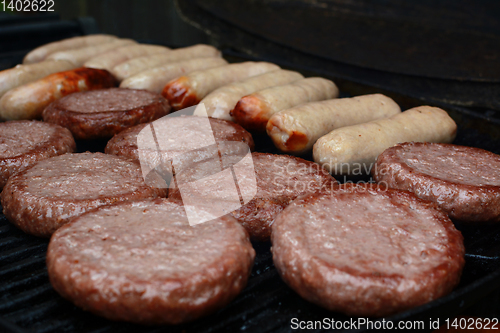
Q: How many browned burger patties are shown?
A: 8